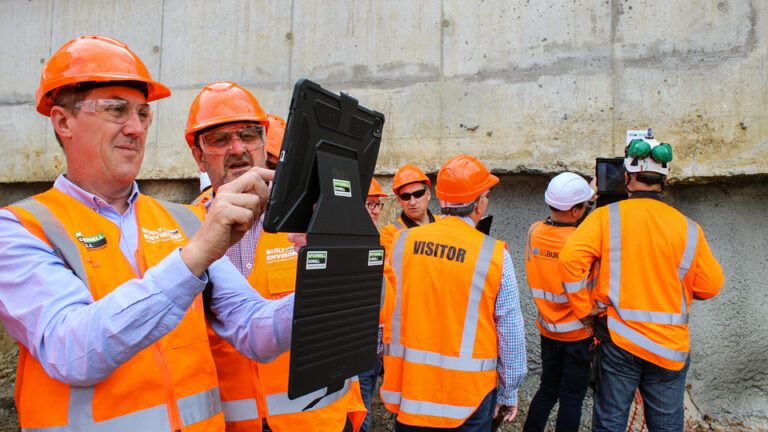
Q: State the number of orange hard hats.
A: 6